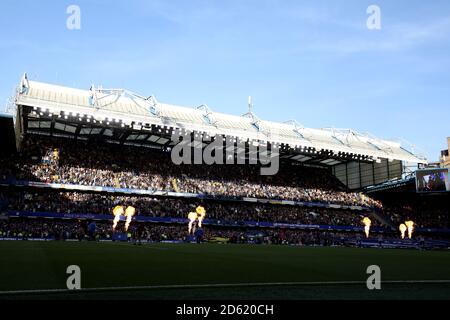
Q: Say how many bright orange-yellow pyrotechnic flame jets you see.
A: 7